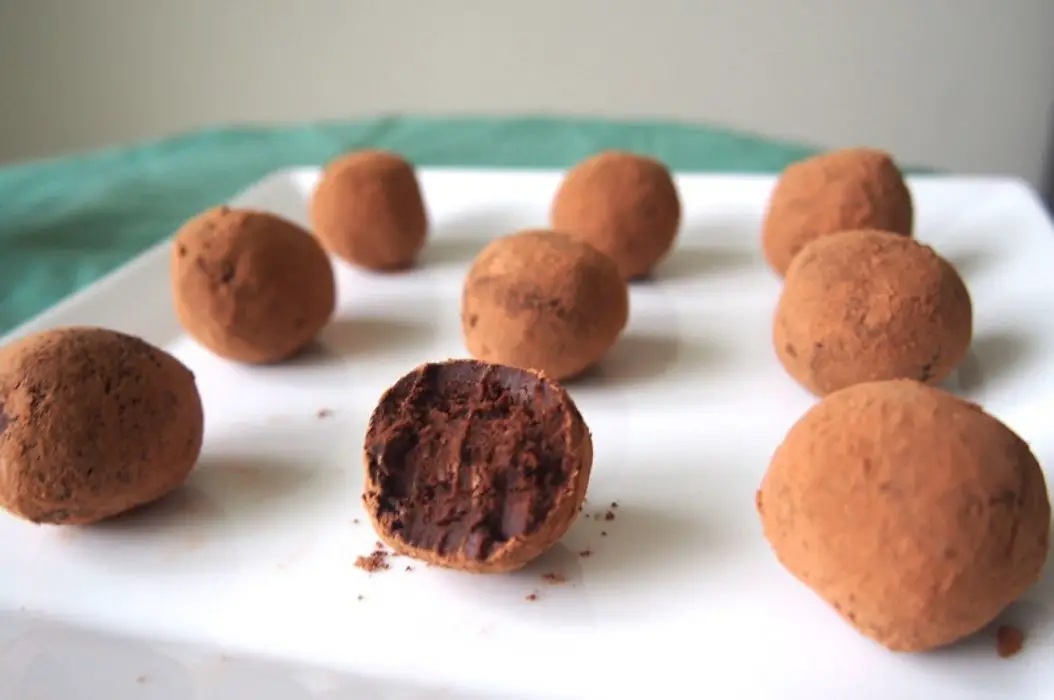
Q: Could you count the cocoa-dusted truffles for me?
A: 9